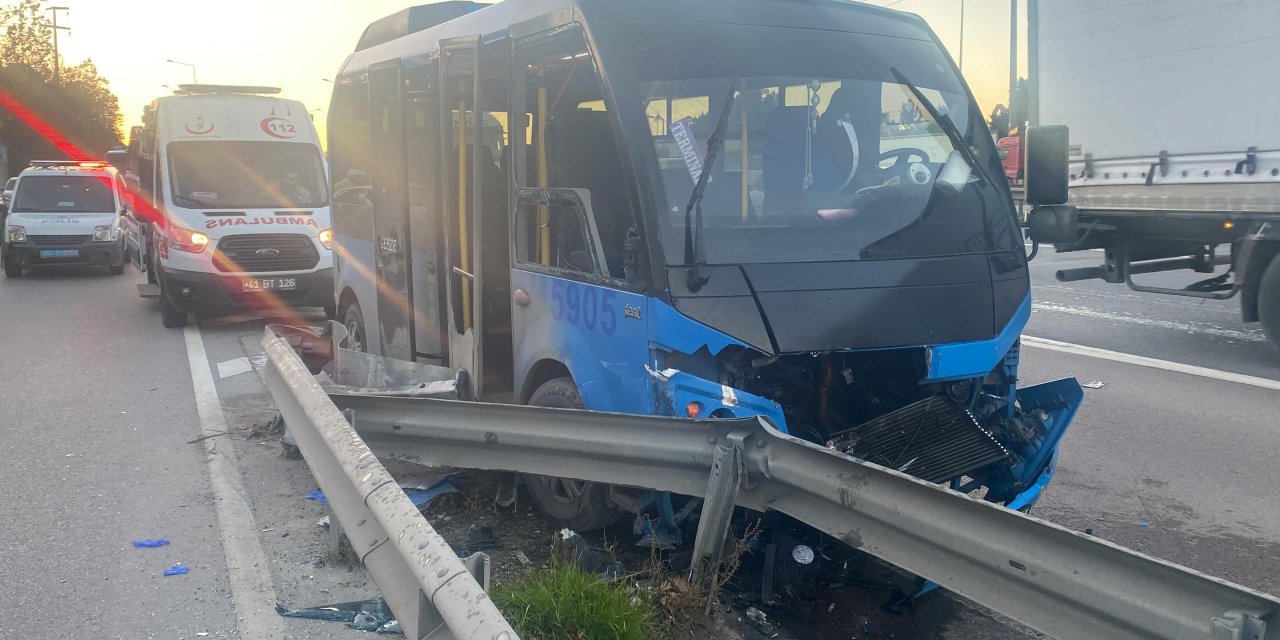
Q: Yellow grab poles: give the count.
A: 3